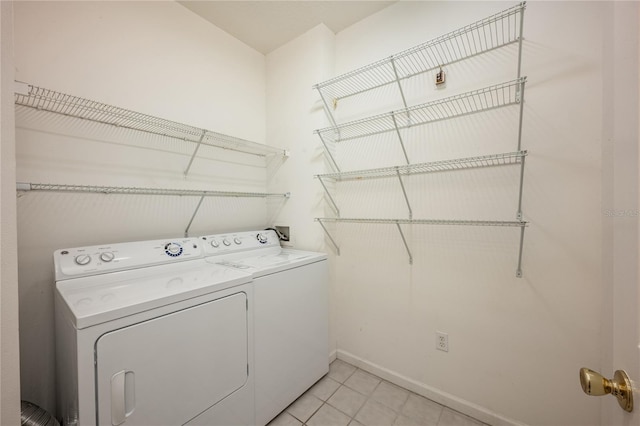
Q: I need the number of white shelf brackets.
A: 14